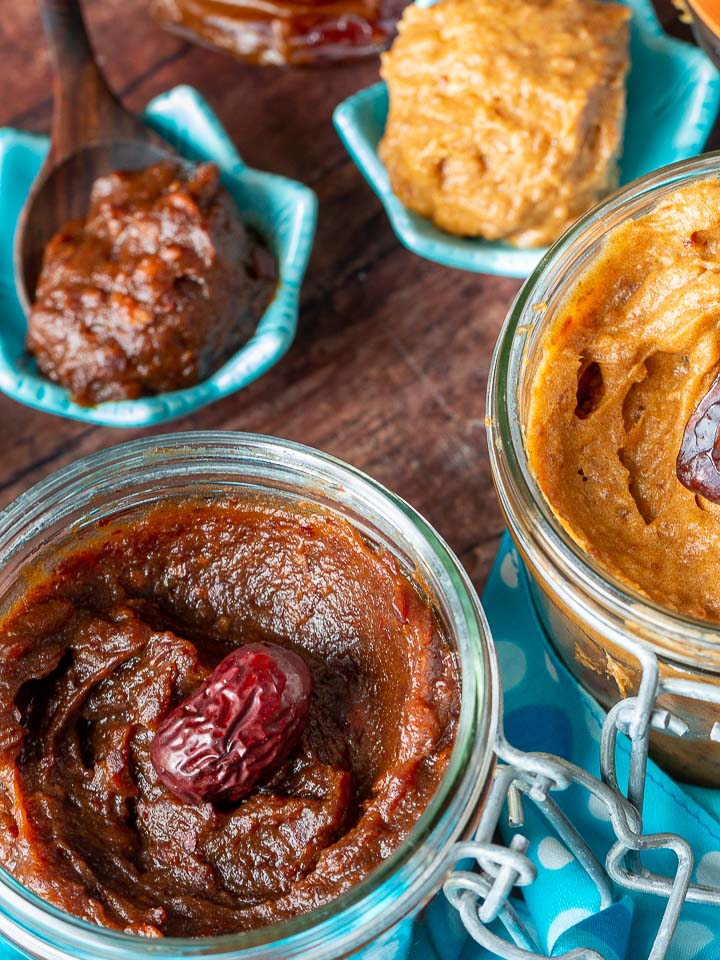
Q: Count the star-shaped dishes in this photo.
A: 2